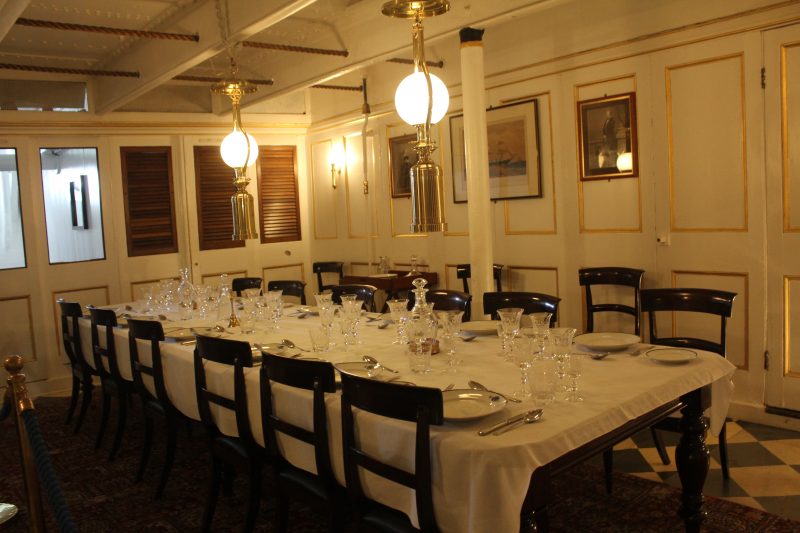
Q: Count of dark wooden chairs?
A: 15